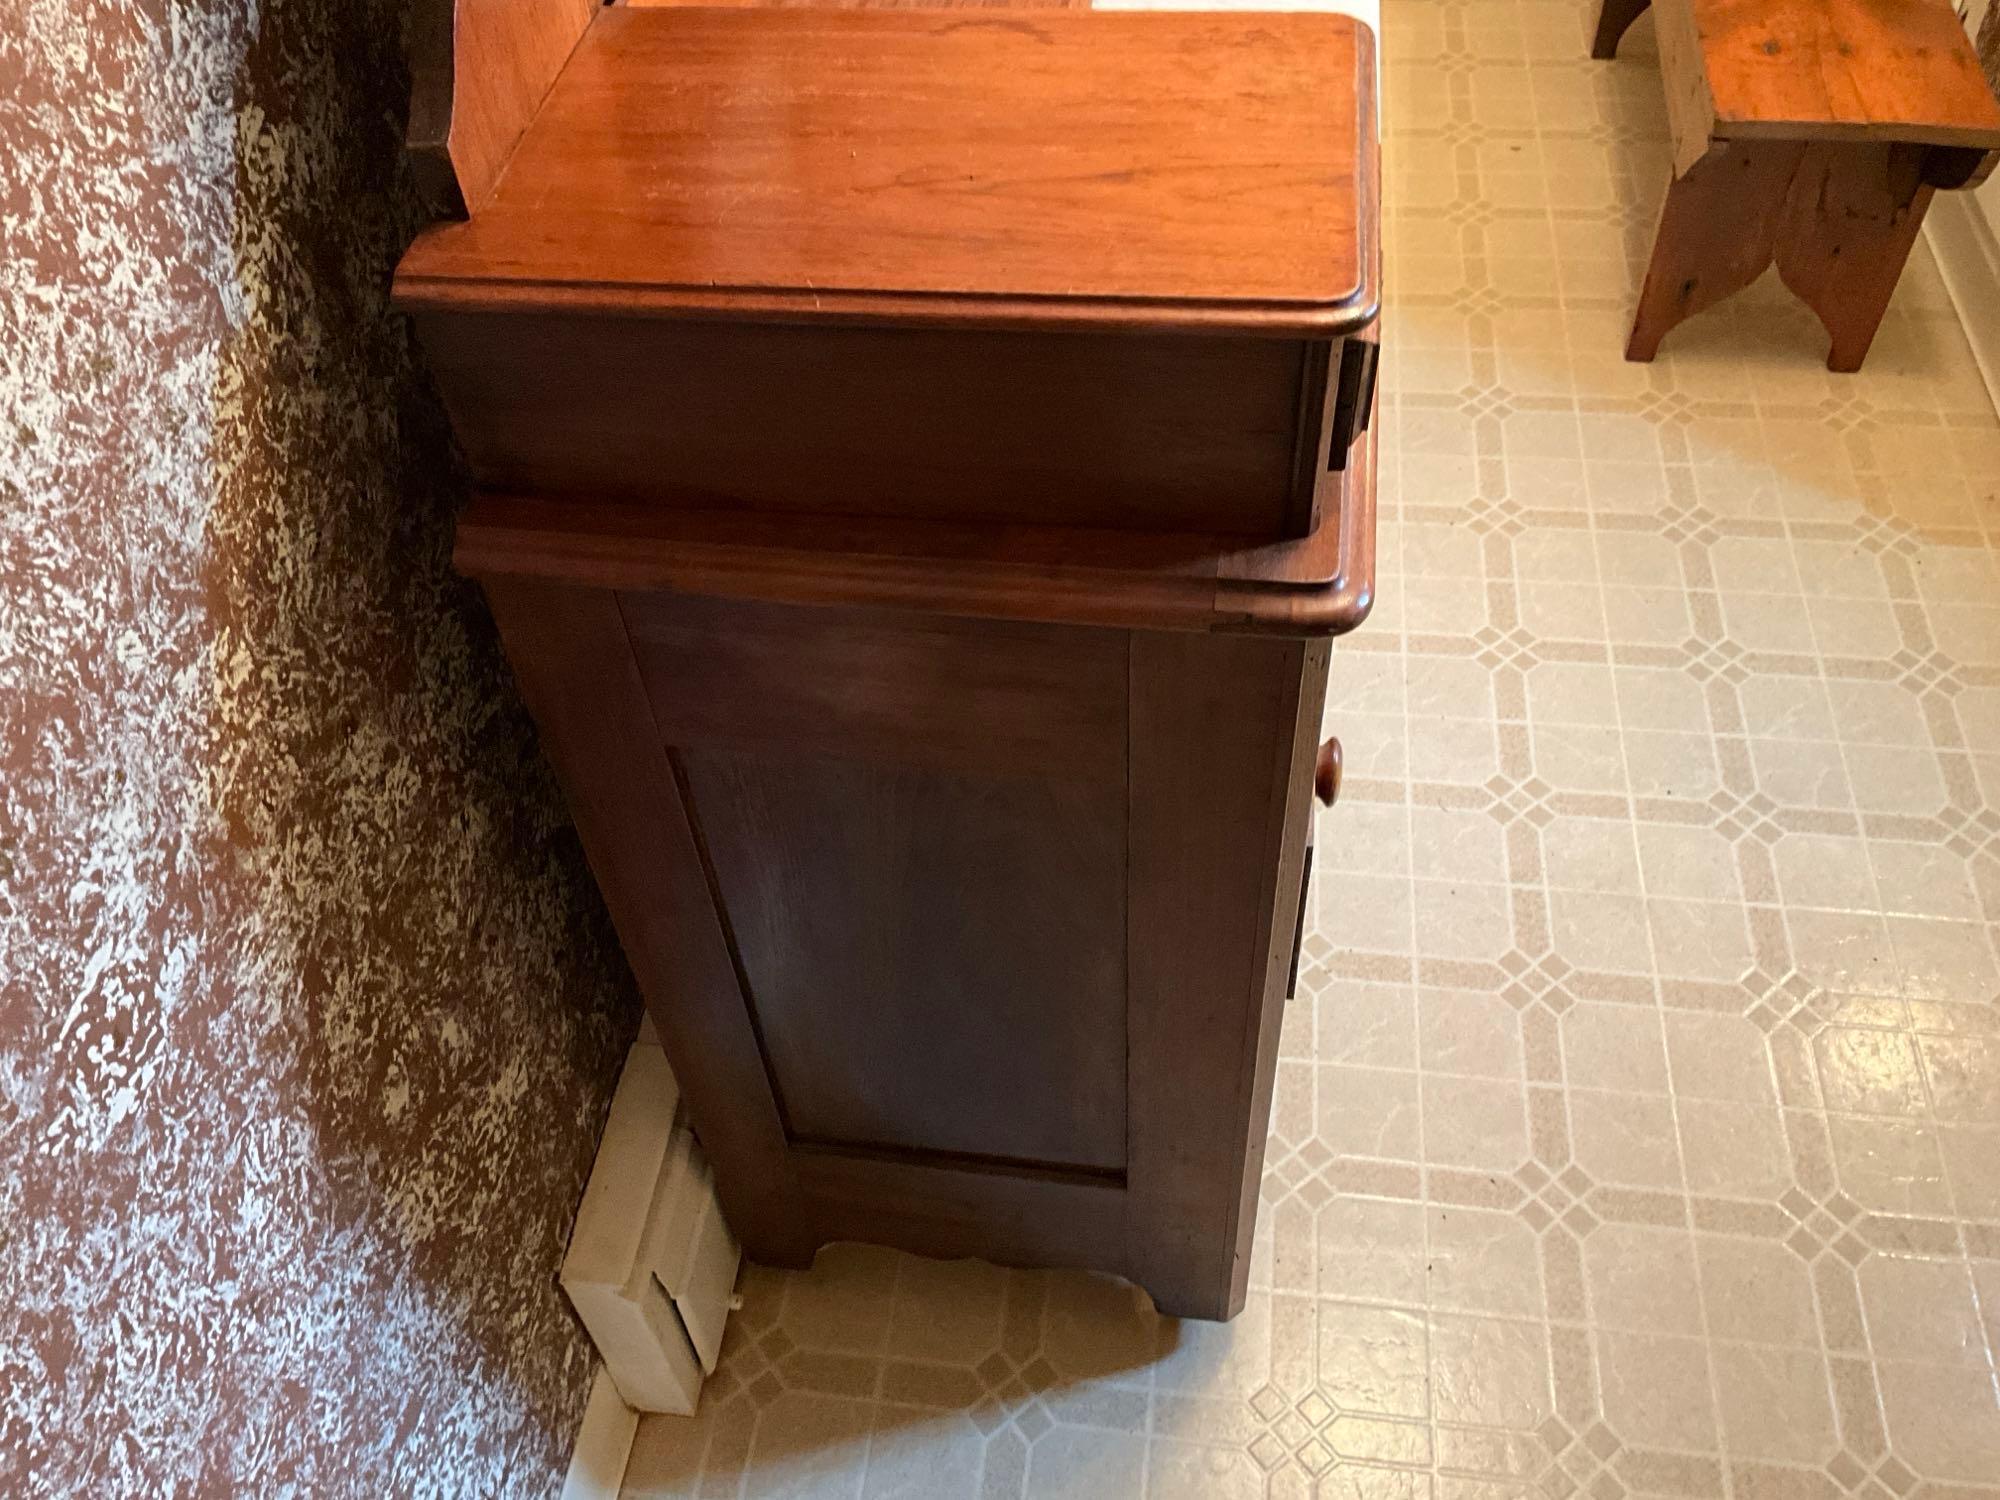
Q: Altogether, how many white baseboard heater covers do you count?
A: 1